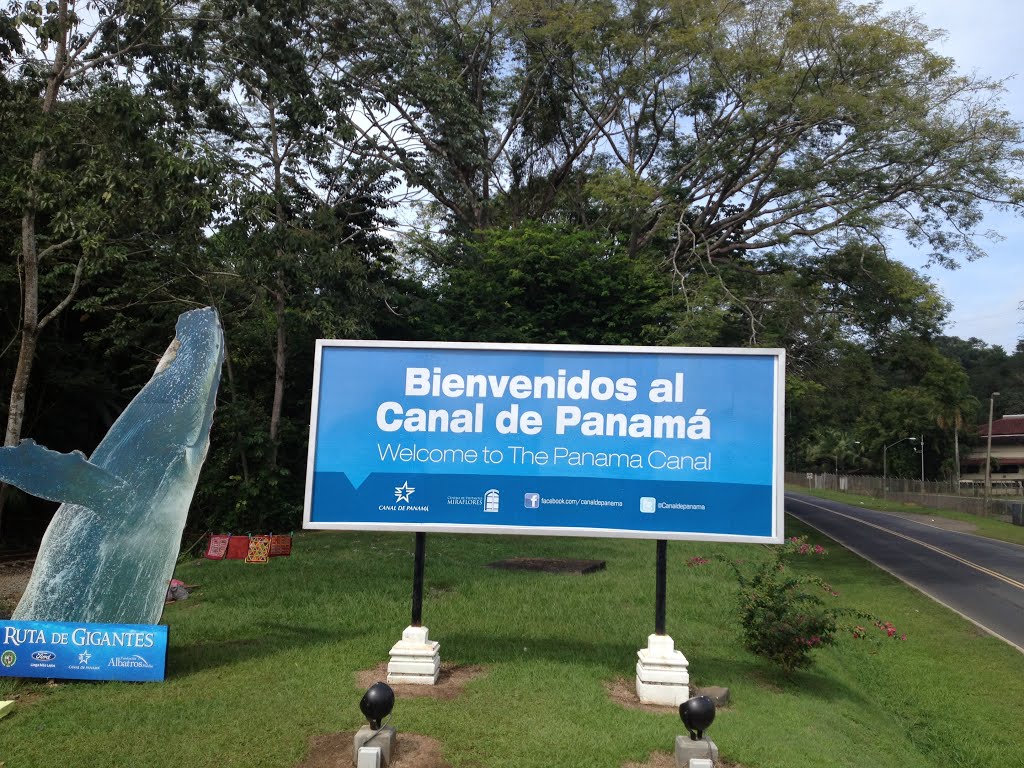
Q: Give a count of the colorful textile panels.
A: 4